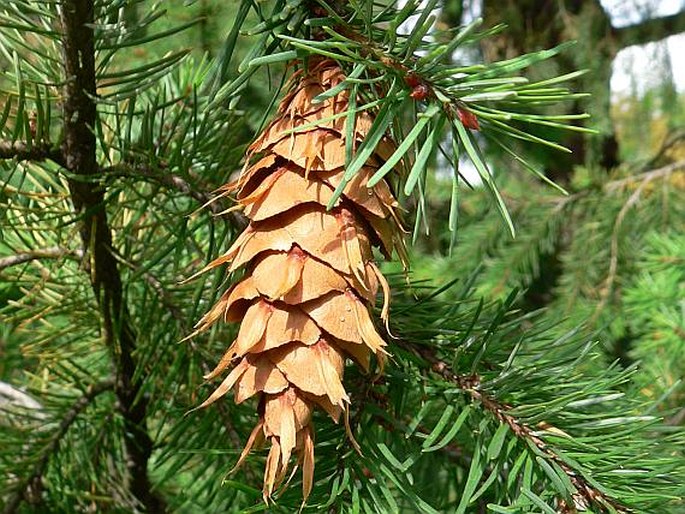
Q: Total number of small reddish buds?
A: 3